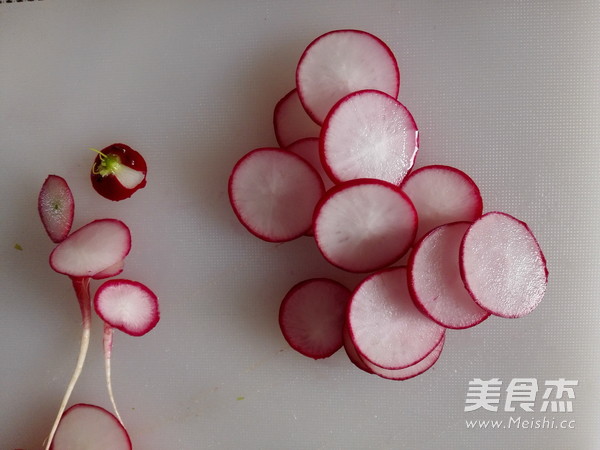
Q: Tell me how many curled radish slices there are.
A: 0